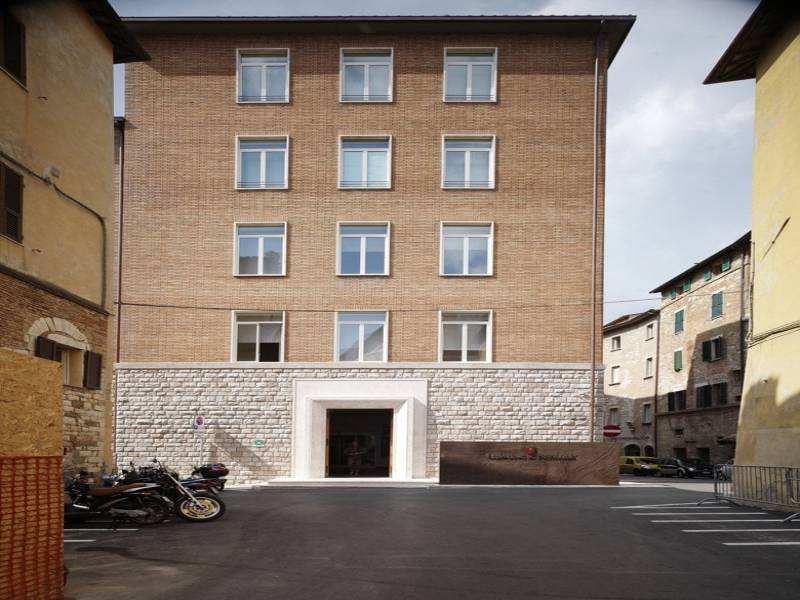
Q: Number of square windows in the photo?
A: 12